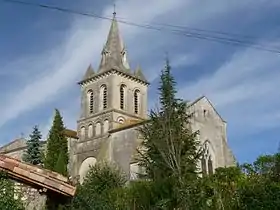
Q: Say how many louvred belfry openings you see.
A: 4